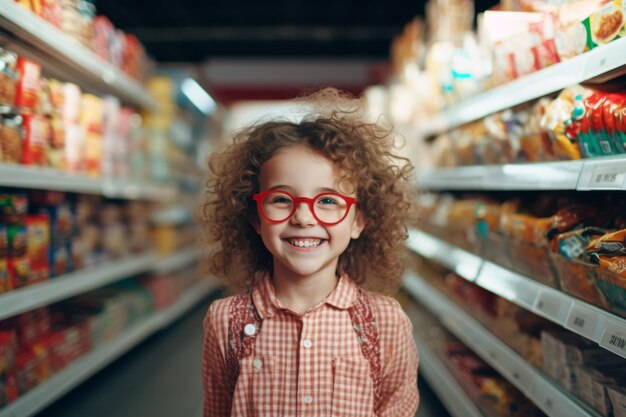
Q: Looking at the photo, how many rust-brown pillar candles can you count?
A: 0